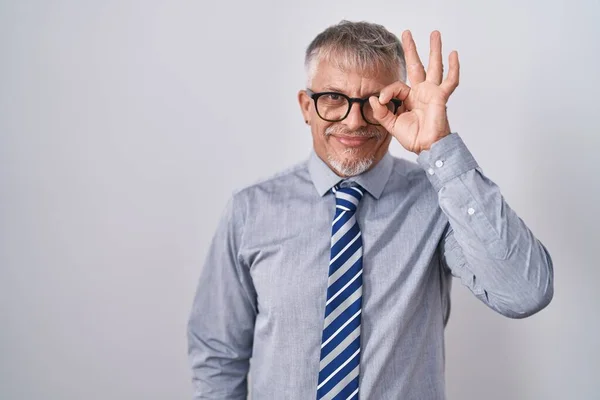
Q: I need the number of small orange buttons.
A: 0